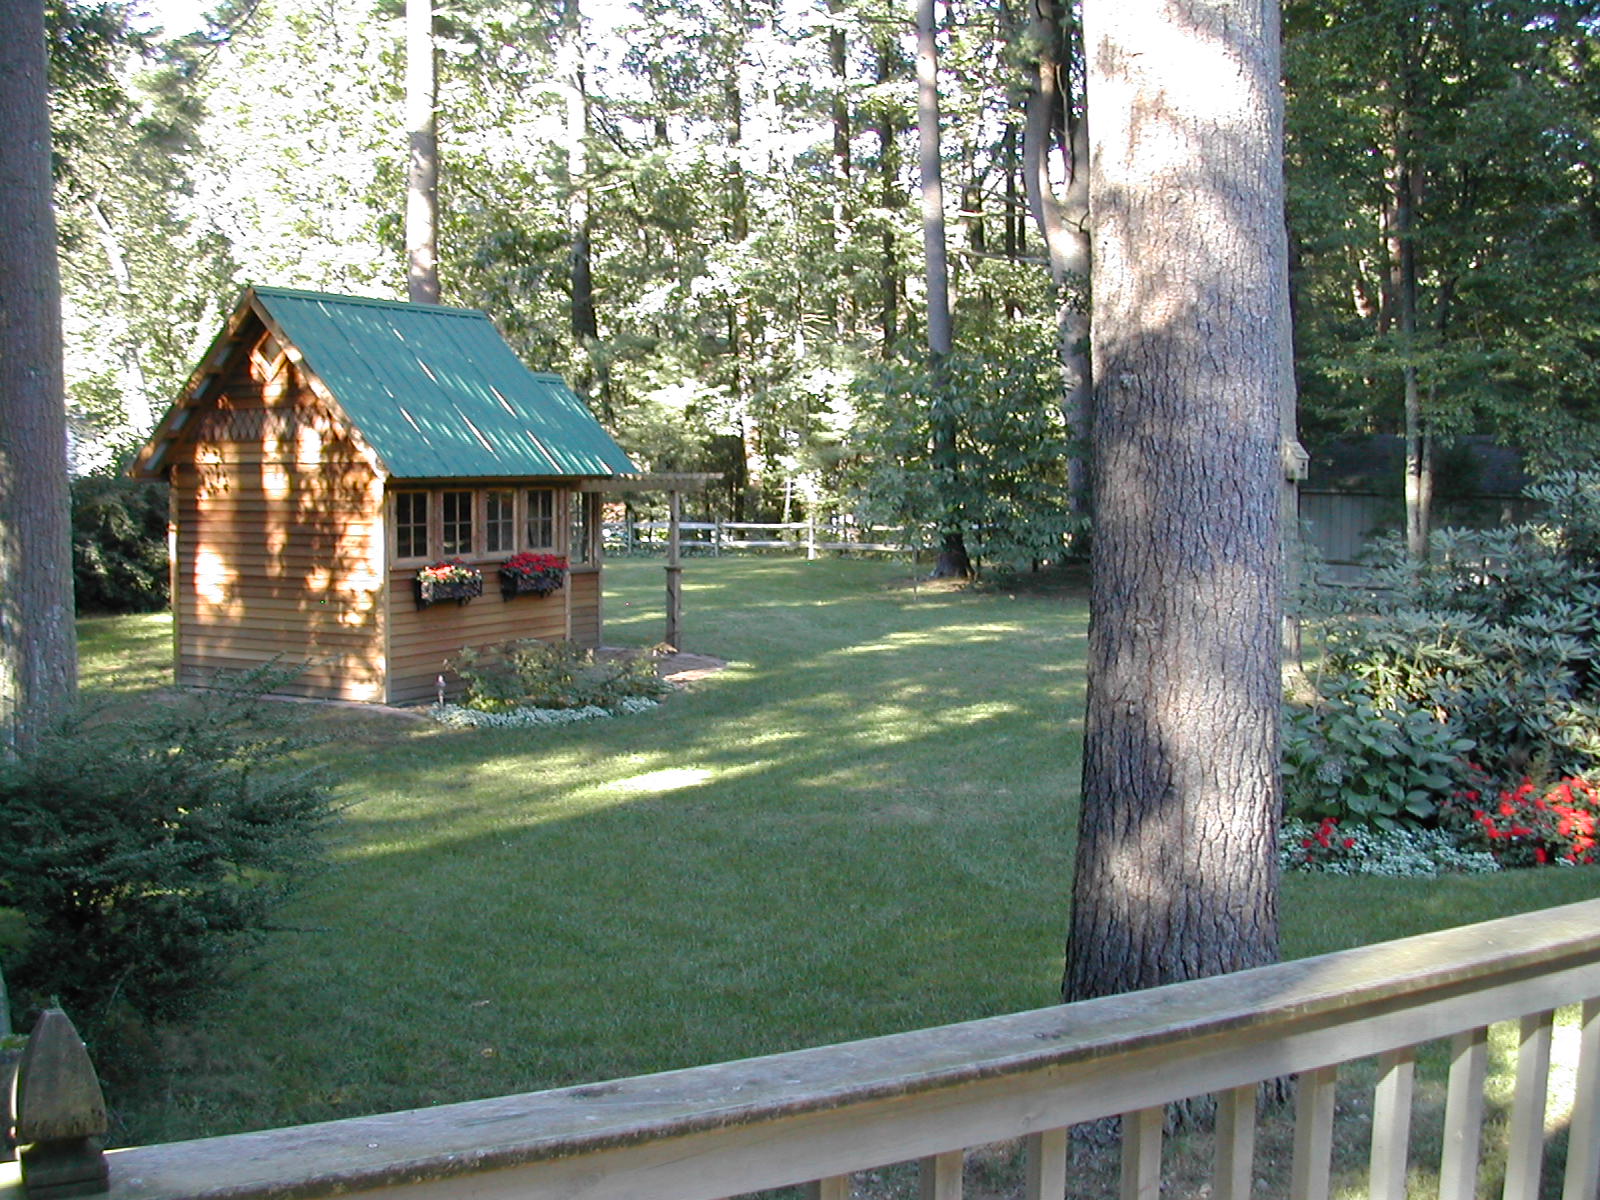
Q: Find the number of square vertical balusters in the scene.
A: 10